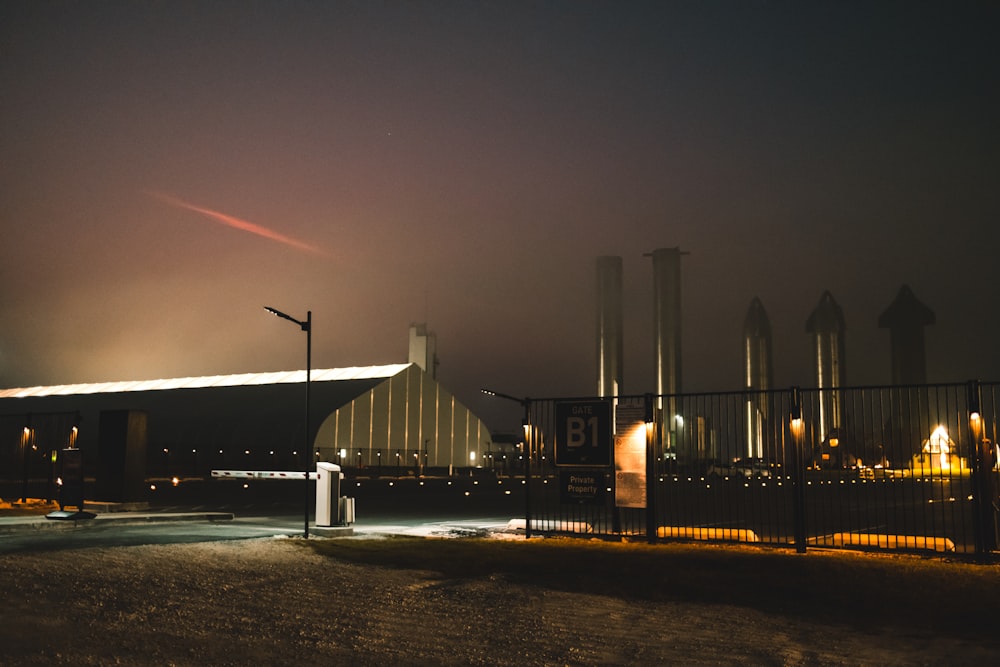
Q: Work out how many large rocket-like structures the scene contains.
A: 5